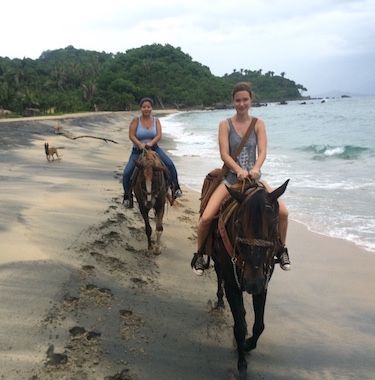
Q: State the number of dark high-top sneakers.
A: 2